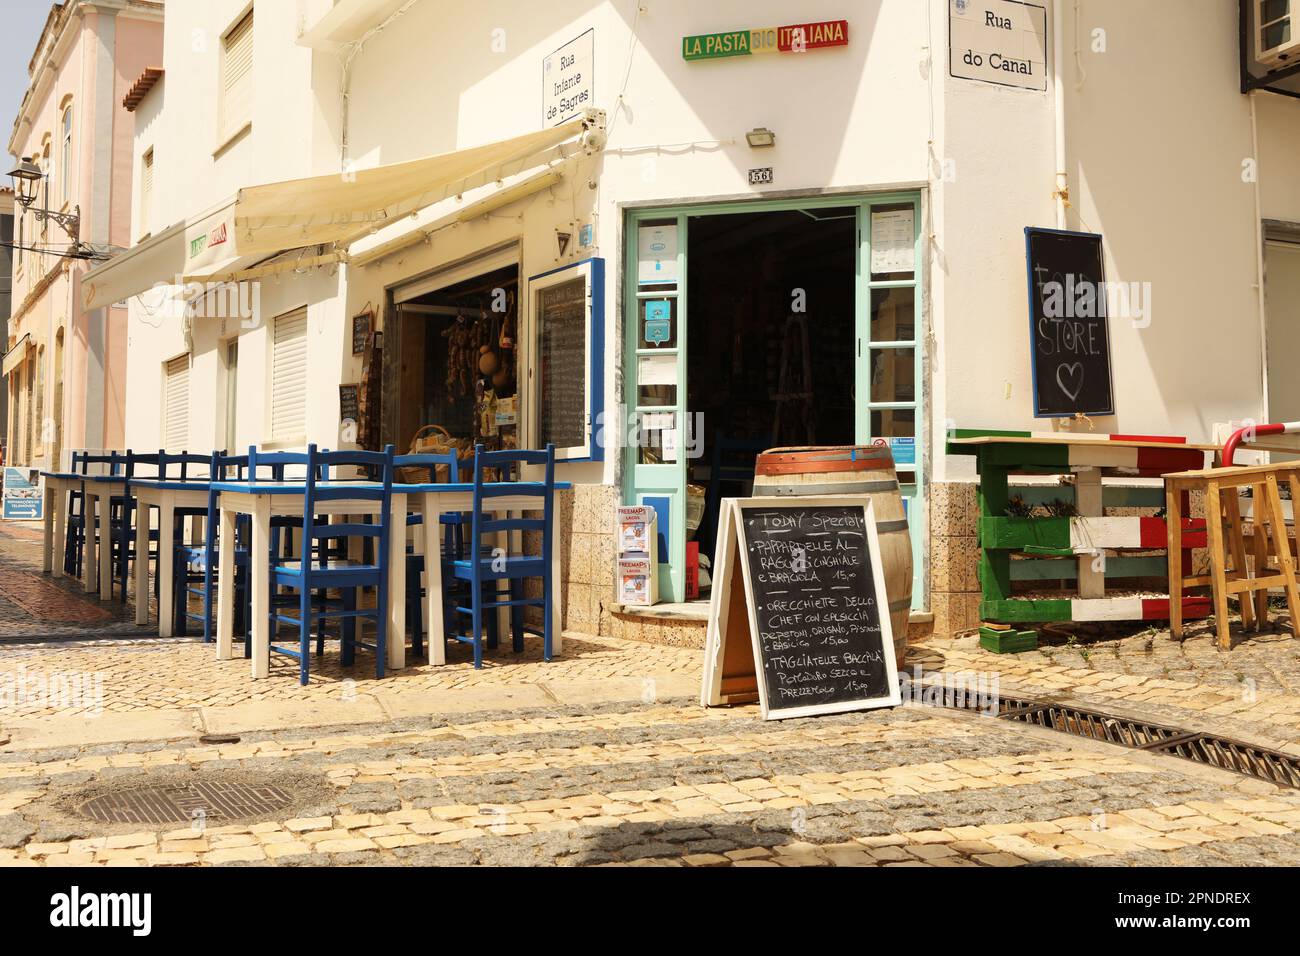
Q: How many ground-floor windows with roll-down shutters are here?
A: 2